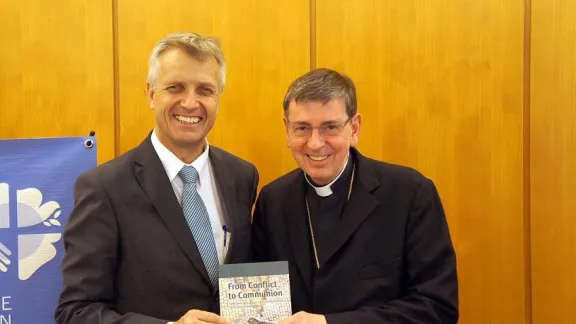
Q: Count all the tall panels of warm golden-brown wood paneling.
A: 4